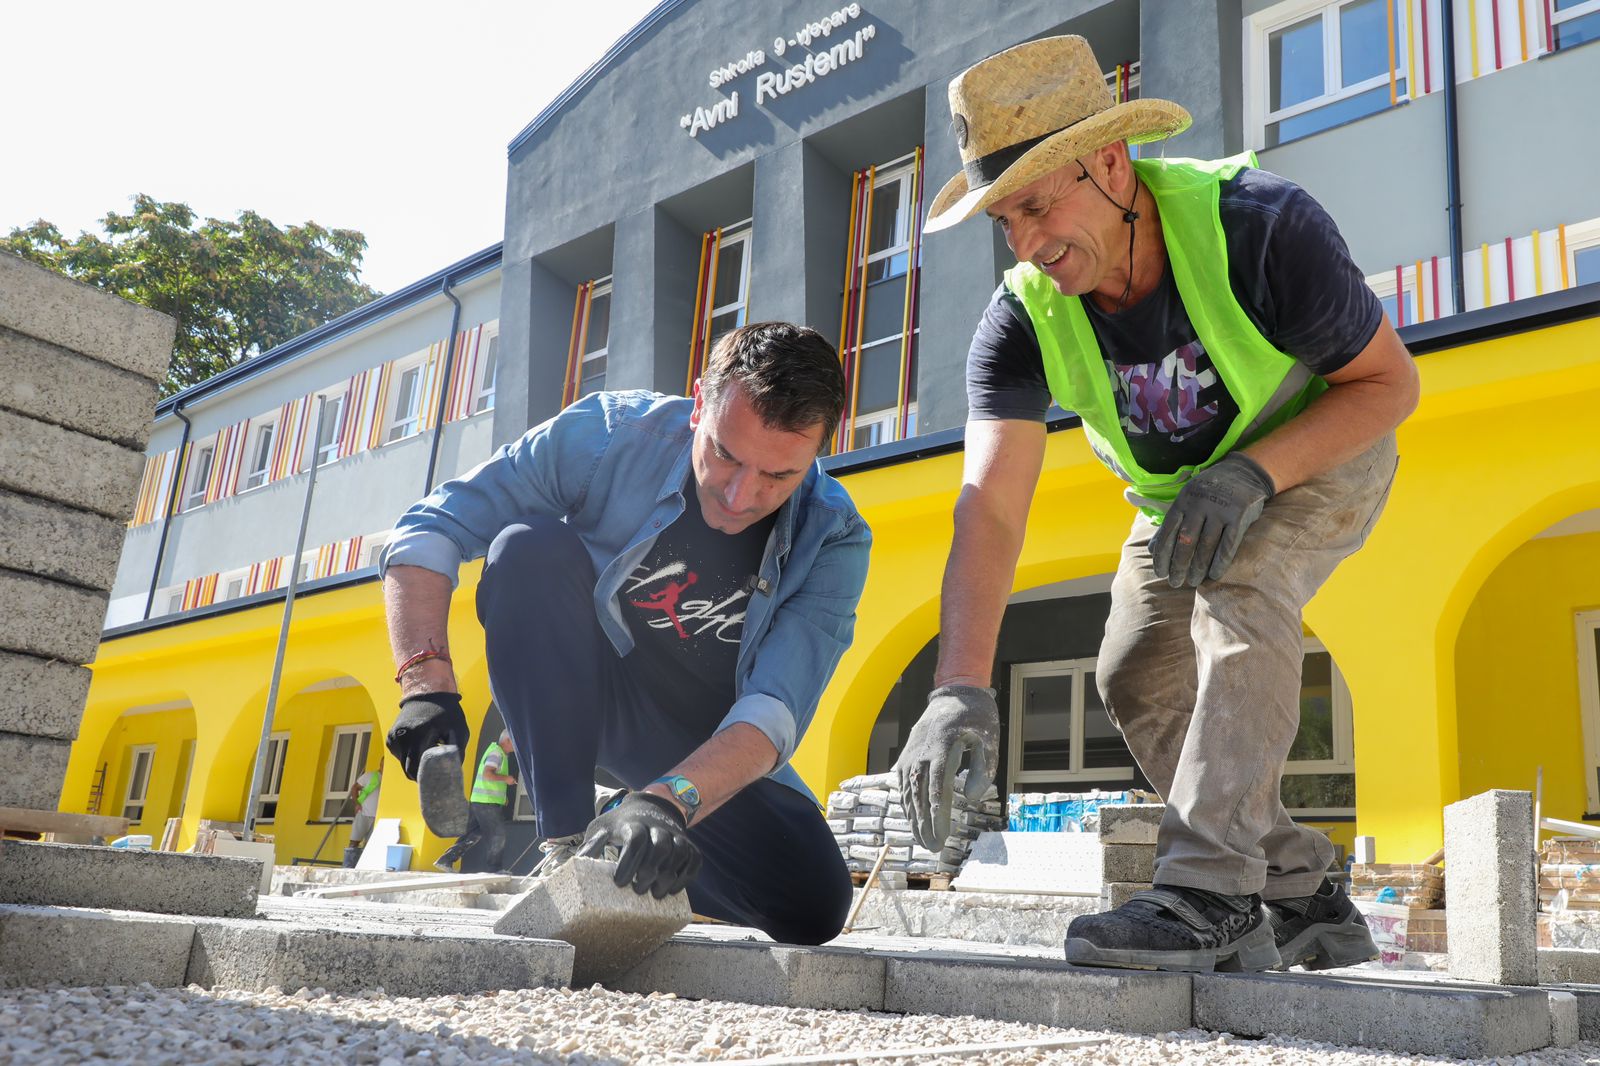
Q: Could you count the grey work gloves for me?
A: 2